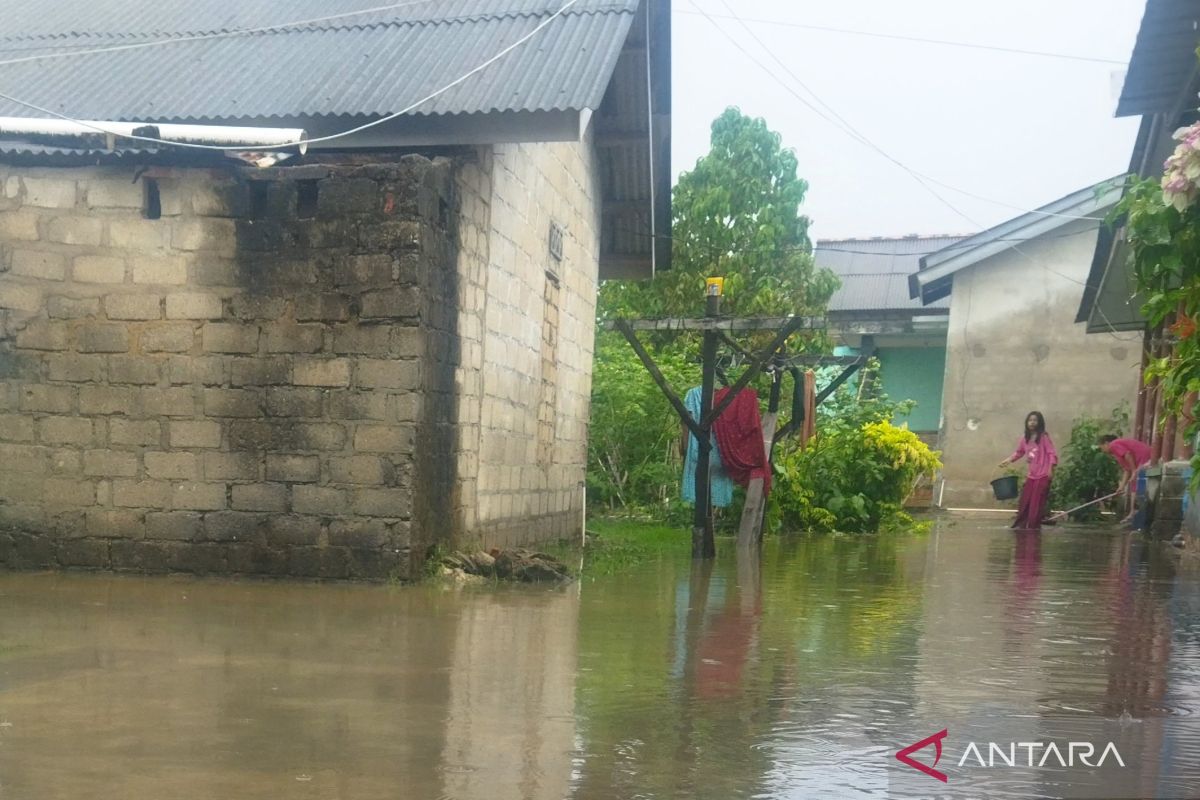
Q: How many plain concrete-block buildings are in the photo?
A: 1